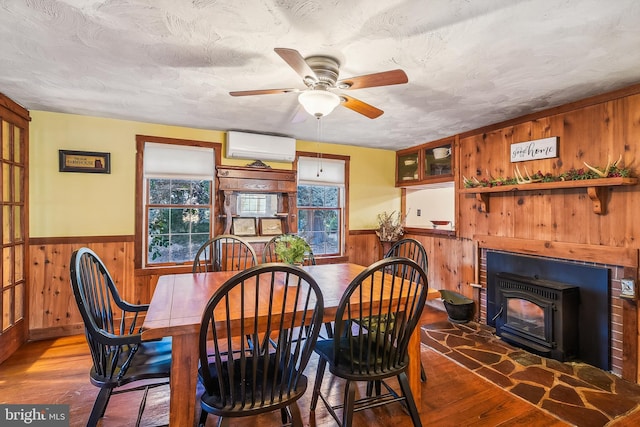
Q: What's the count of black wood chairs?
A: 6